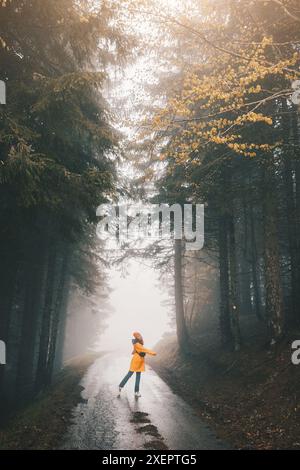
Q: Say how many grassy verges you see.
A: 2